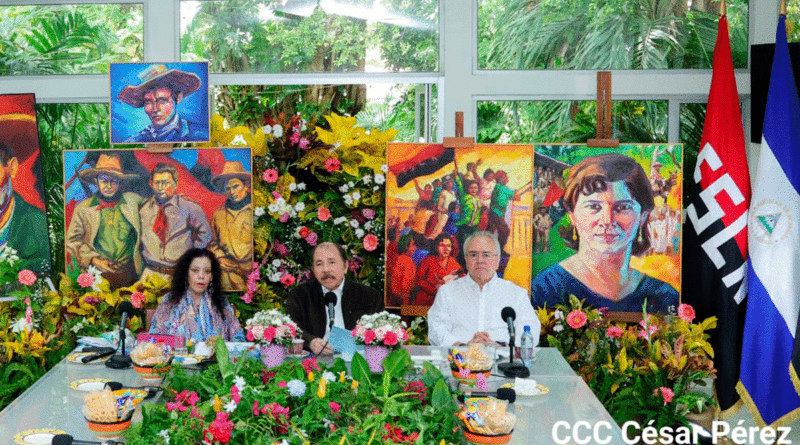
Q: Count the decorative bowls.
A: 4